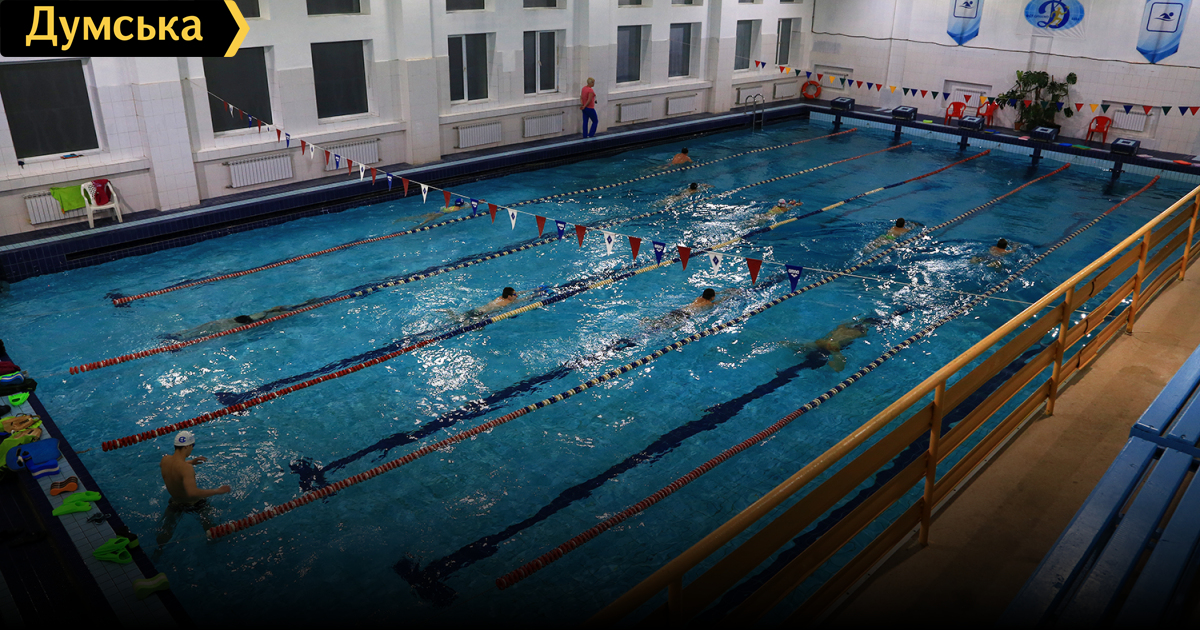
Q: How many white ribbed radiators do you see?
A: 12